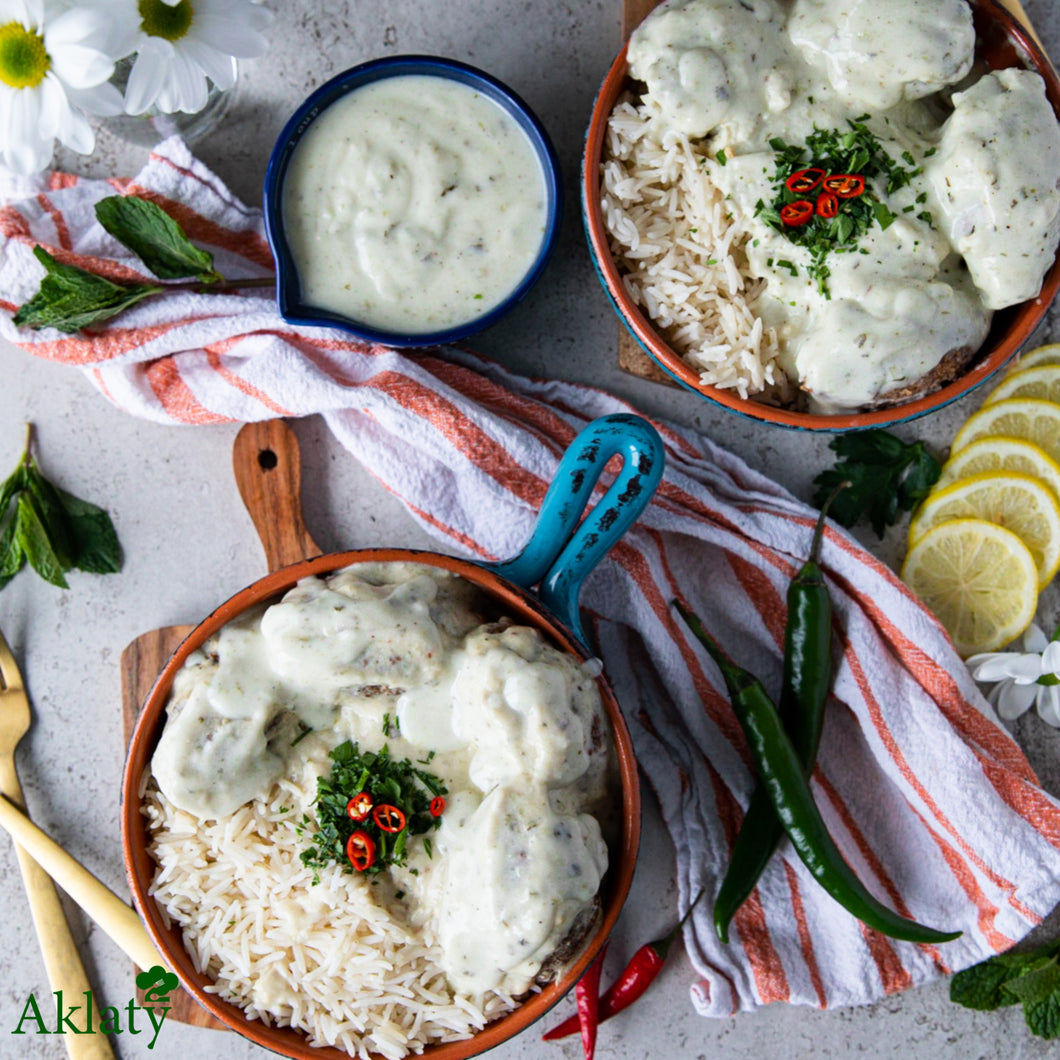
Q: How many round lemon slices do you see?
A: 6